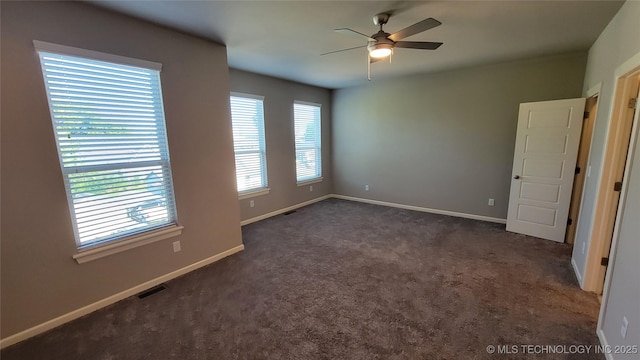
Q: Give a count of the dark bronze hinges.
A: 6